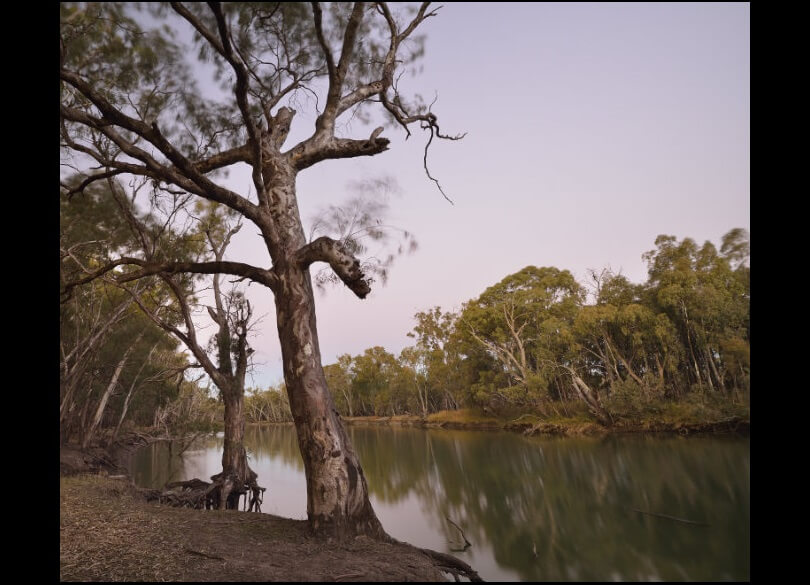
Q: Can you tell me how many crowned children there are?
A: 0